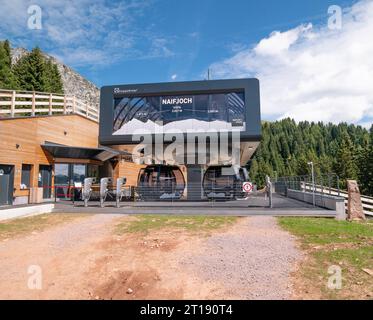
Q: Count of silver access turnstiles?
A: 3